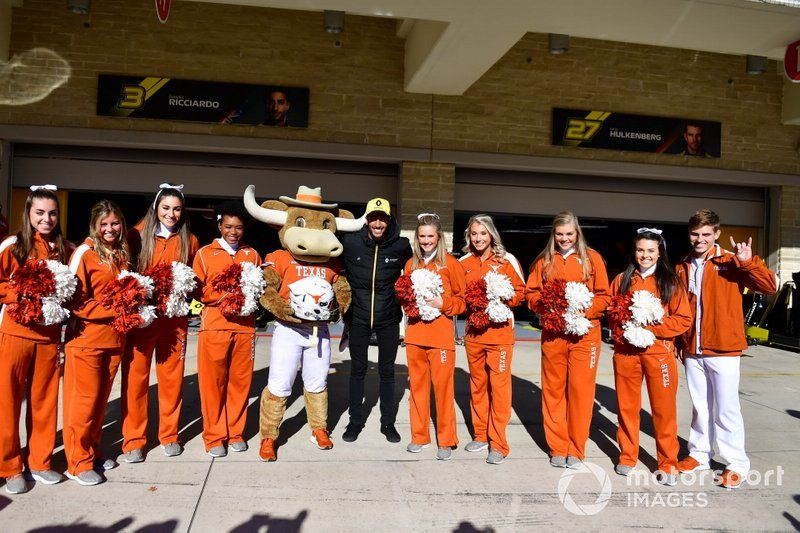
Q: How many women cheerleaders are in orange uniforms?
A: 8